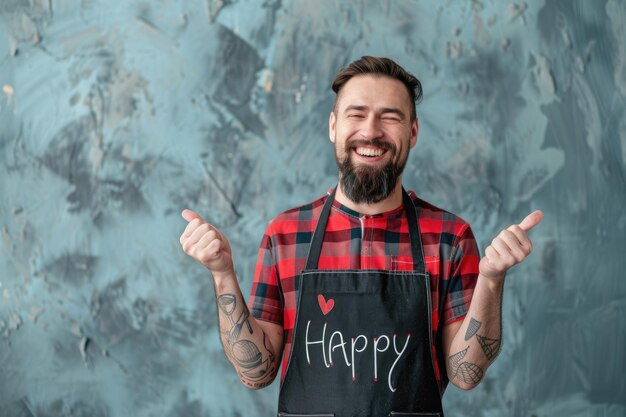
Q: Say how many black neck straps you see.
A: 2